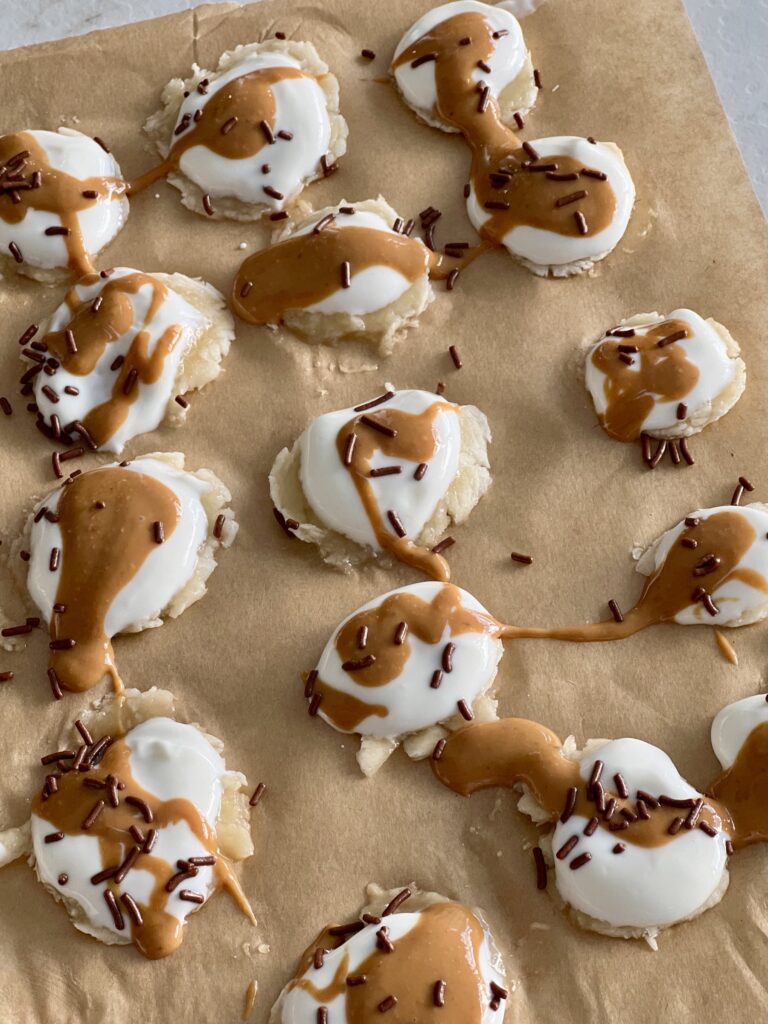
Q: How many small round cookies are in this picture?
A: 15